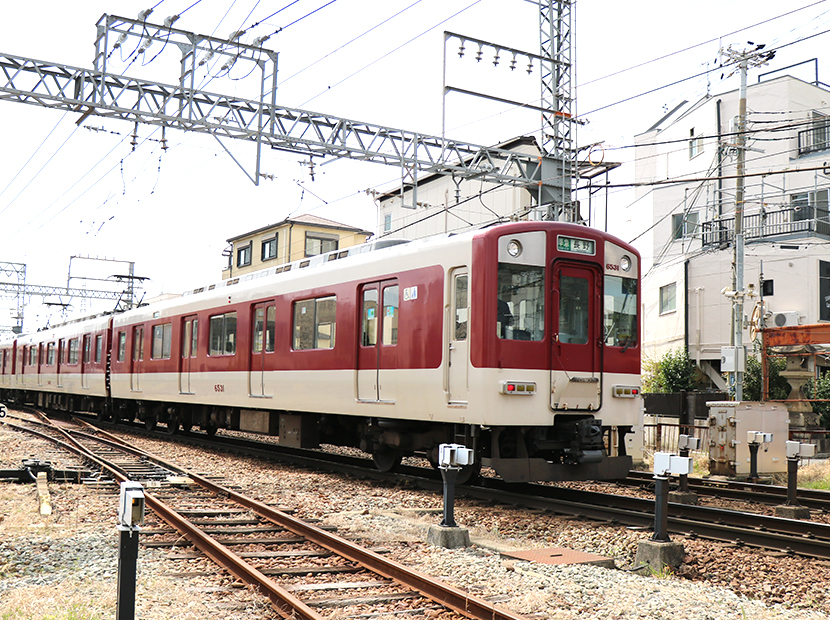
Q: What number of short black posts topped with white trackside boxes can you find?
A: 6